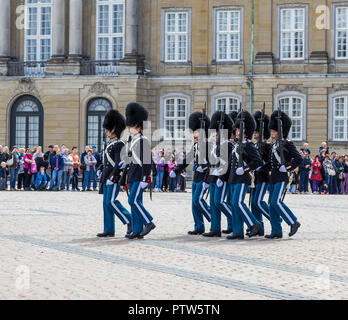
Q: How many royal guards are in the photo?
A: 8